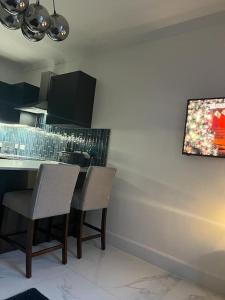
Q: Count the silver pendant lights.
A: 5